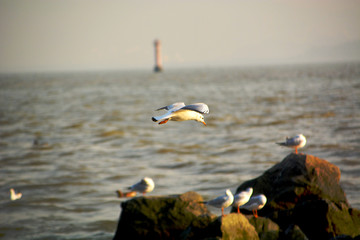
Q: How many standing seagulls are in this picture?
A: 5